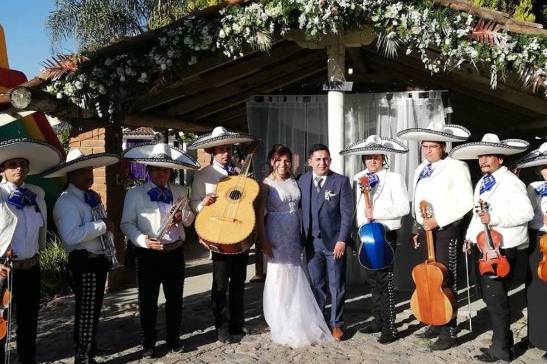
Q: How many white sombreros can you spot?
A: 8